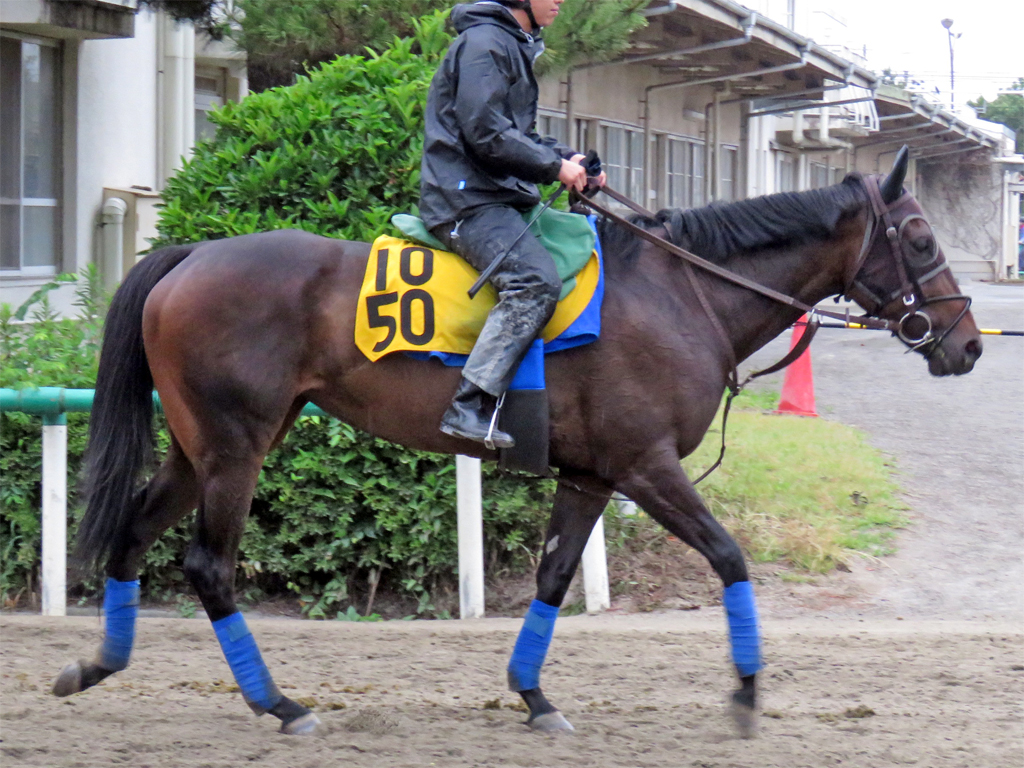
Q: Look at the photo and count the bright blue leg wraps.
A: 4